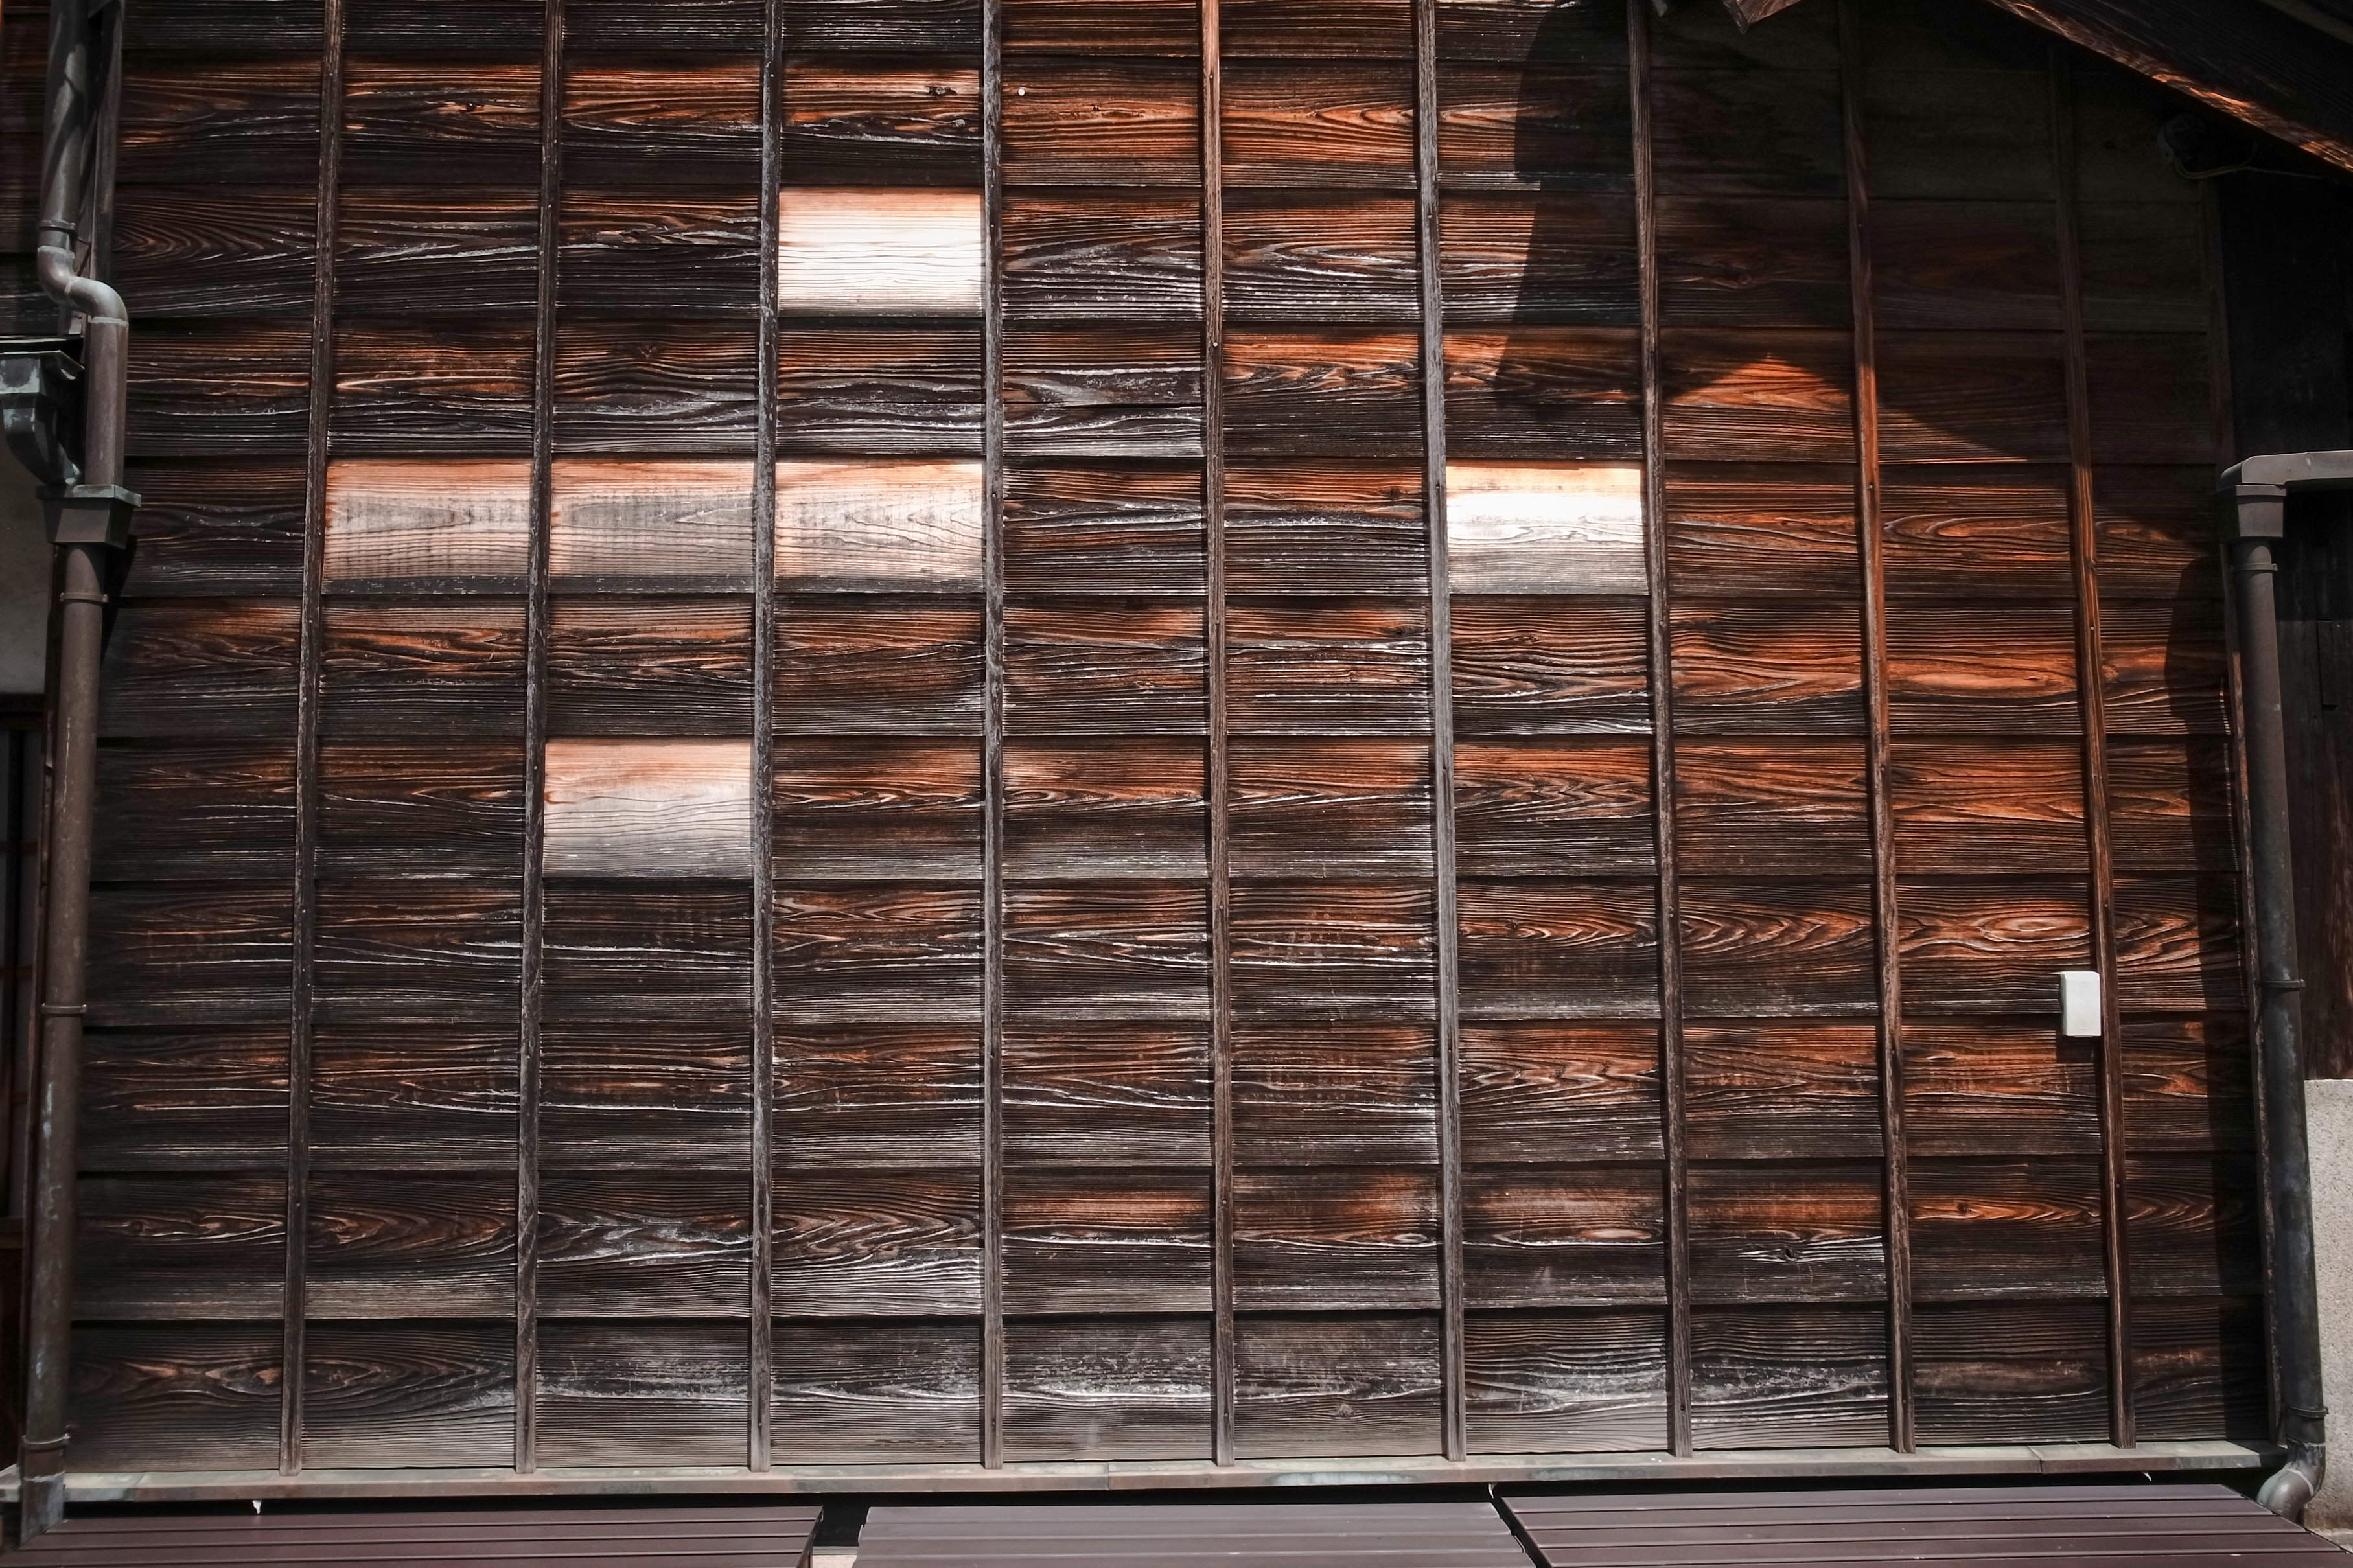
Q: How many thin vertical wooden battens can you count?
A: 9